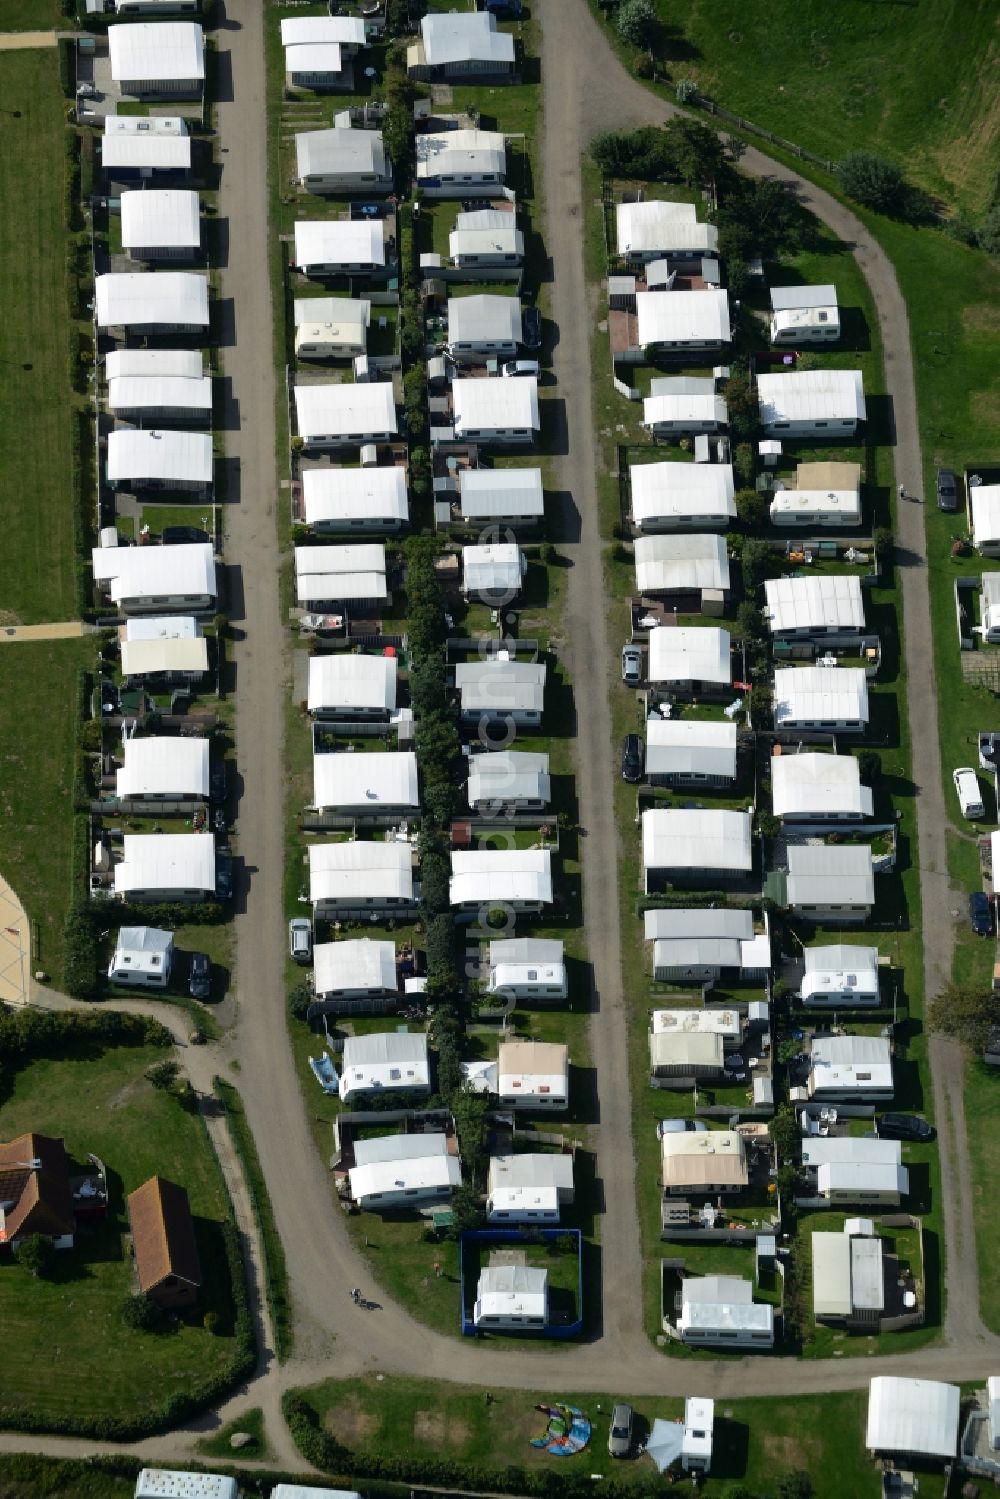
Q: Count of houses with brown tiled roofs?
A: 2